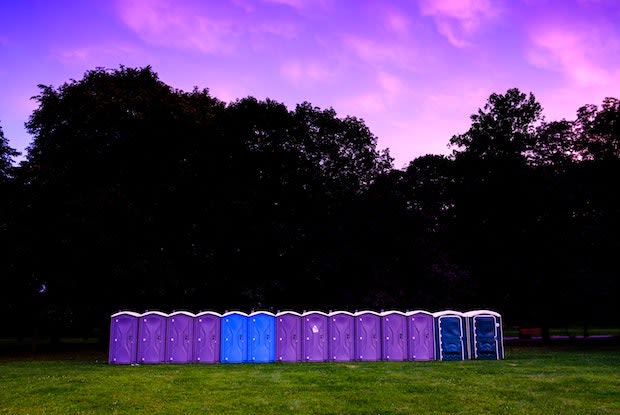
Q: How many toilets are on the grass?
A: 14